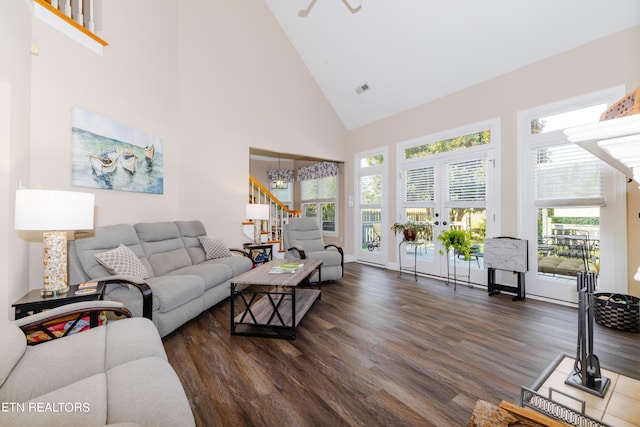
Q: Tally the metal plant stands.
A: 2